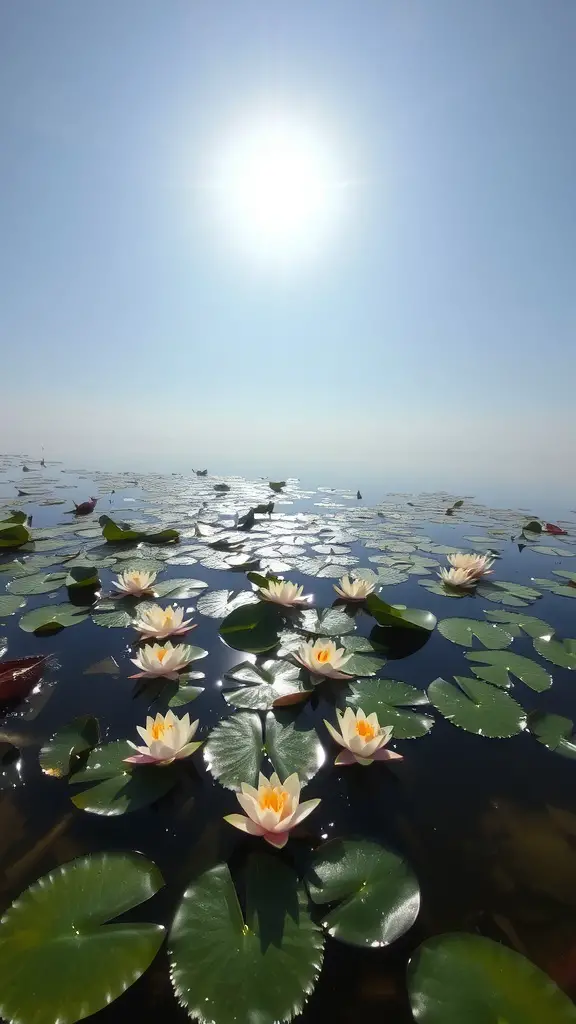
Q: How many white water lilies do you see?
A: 11